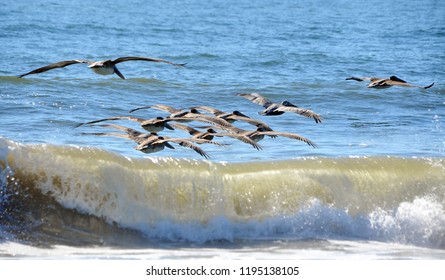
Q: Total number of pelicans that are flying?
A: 10